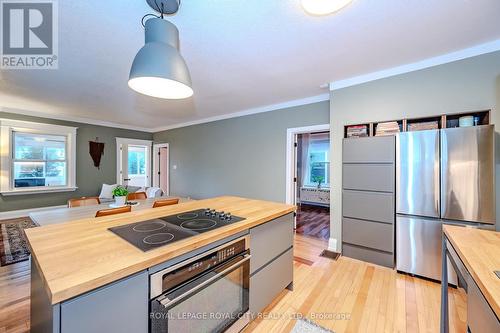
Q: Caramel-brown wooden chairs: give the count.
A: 4